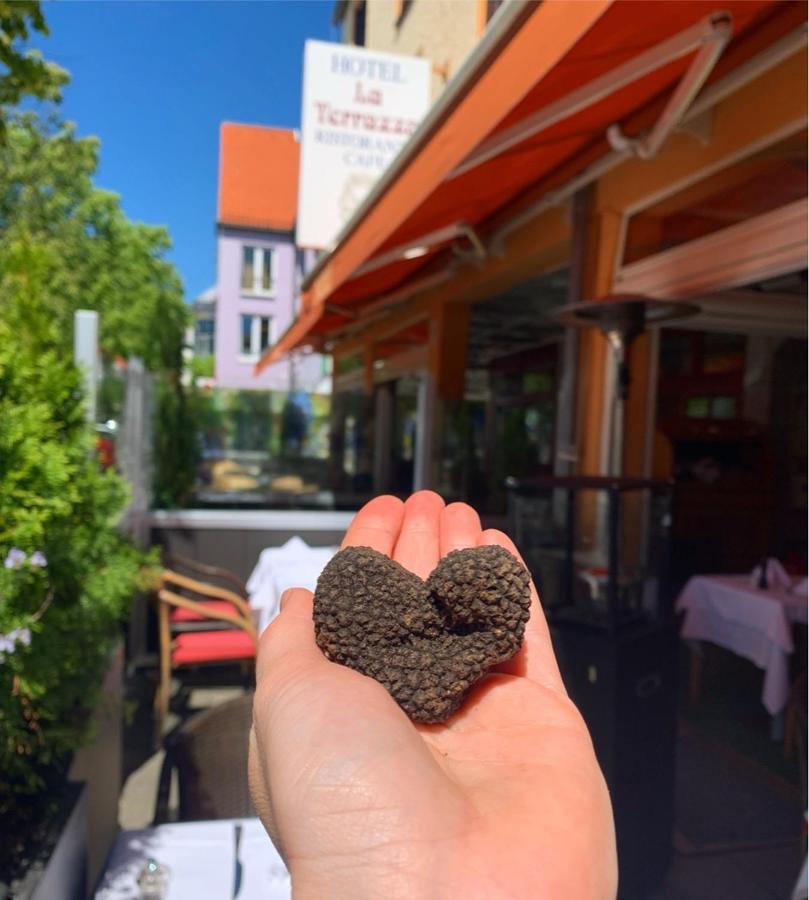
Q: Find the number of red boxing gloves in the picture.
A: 0